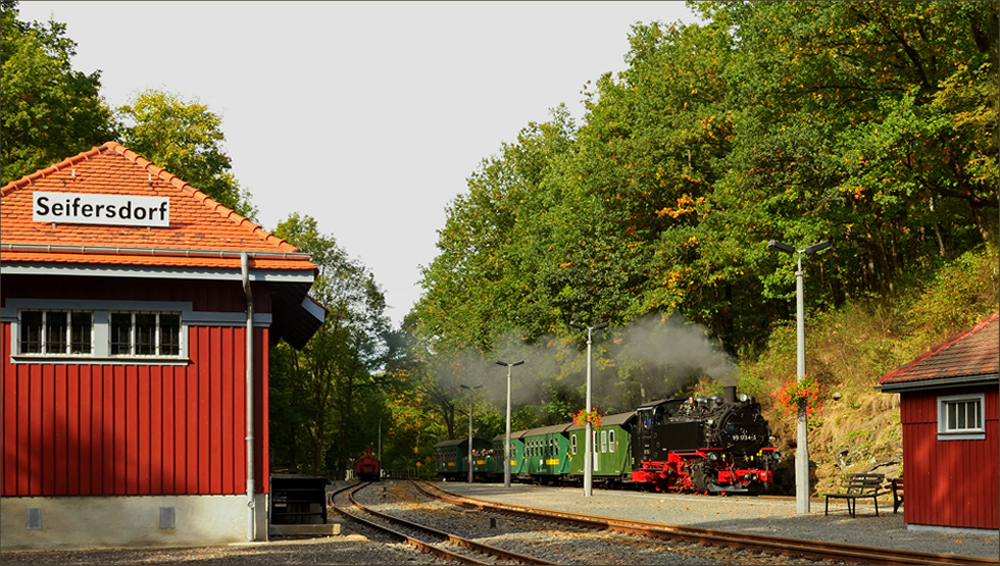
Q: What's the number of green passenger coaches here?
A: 5